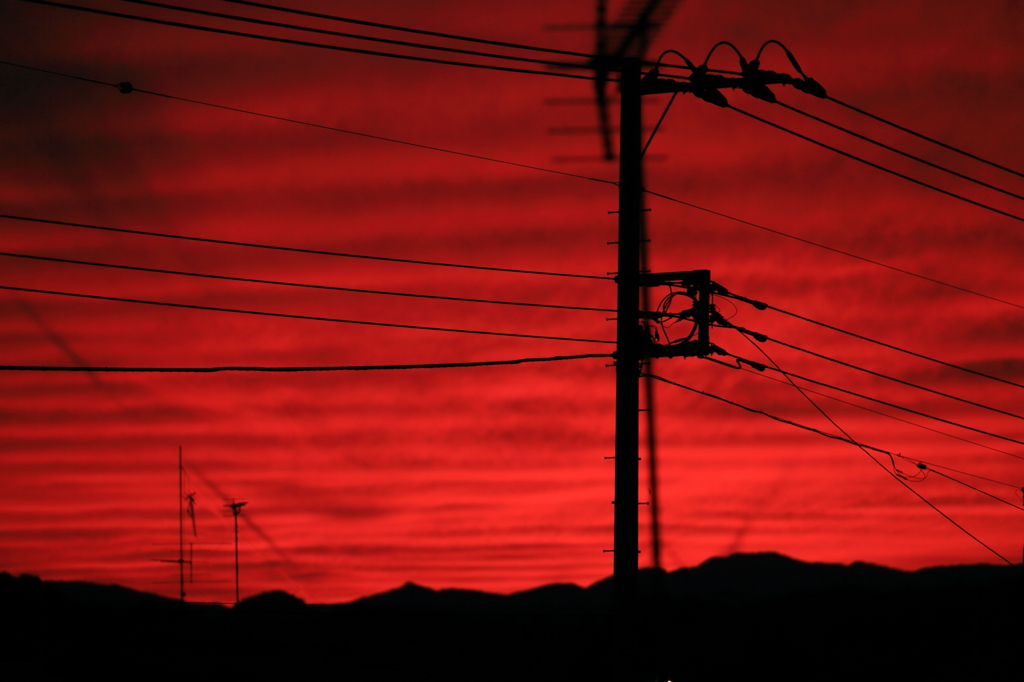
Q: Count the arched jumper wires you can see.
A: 3